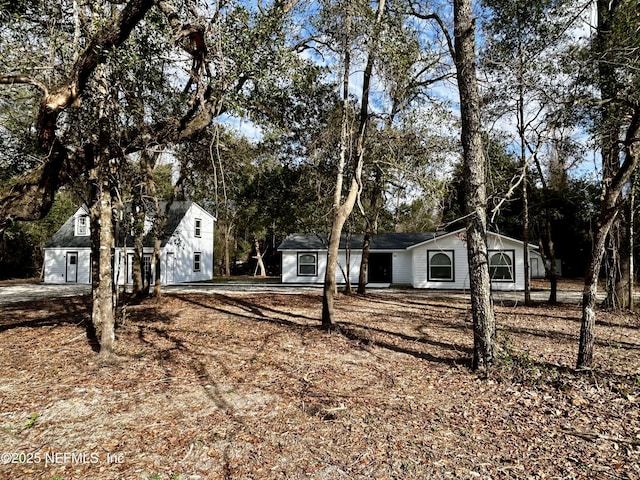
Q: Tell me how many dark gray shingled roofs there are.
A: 2